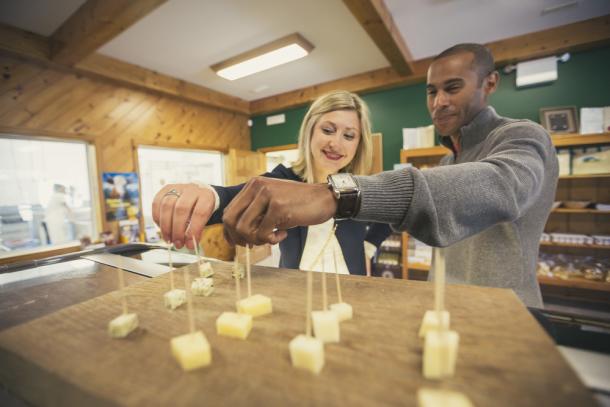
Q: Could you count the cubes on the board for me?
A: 14